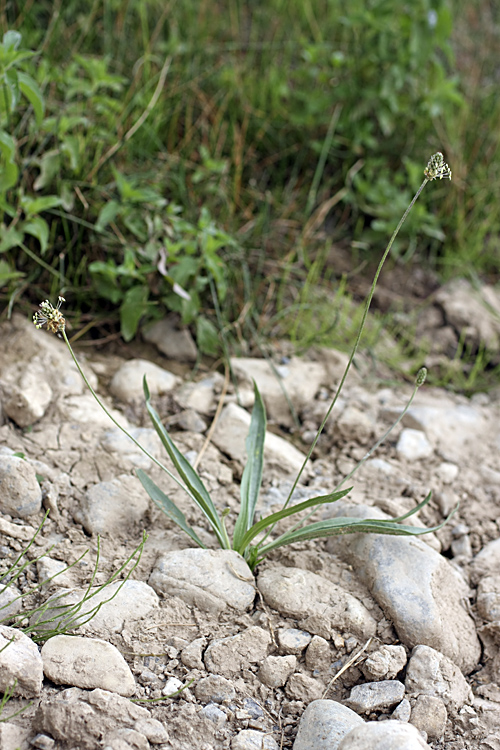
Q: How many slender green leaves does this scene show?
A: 6